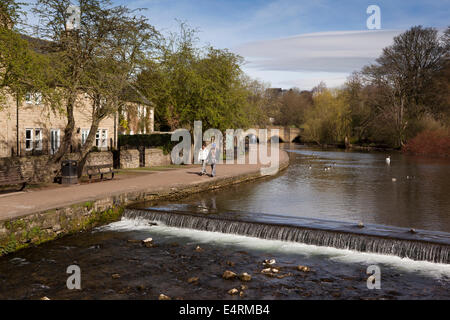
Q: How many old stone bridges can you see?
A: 1